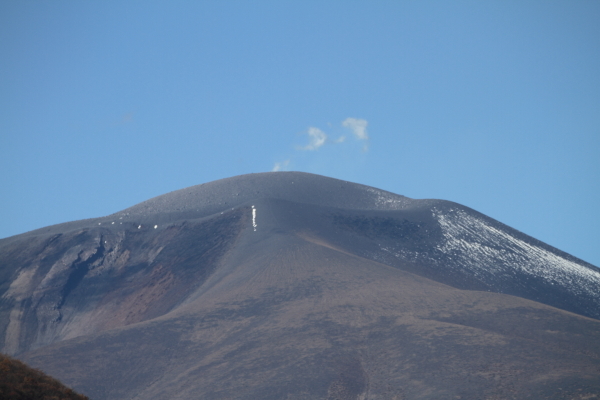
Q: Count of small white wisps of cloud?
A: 3